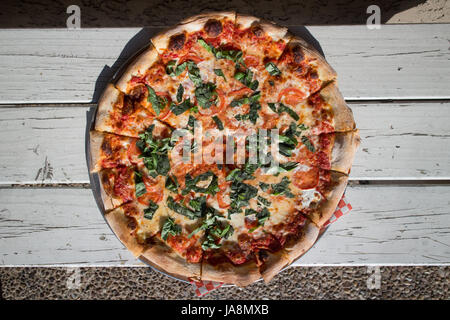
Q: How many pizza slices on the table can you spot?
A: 14